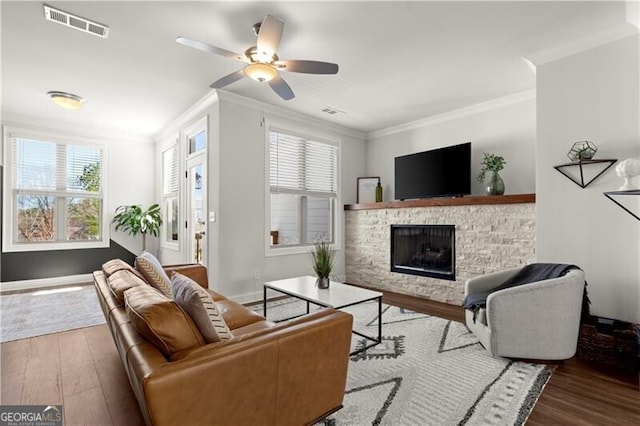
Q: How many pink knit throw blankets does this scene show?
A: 0